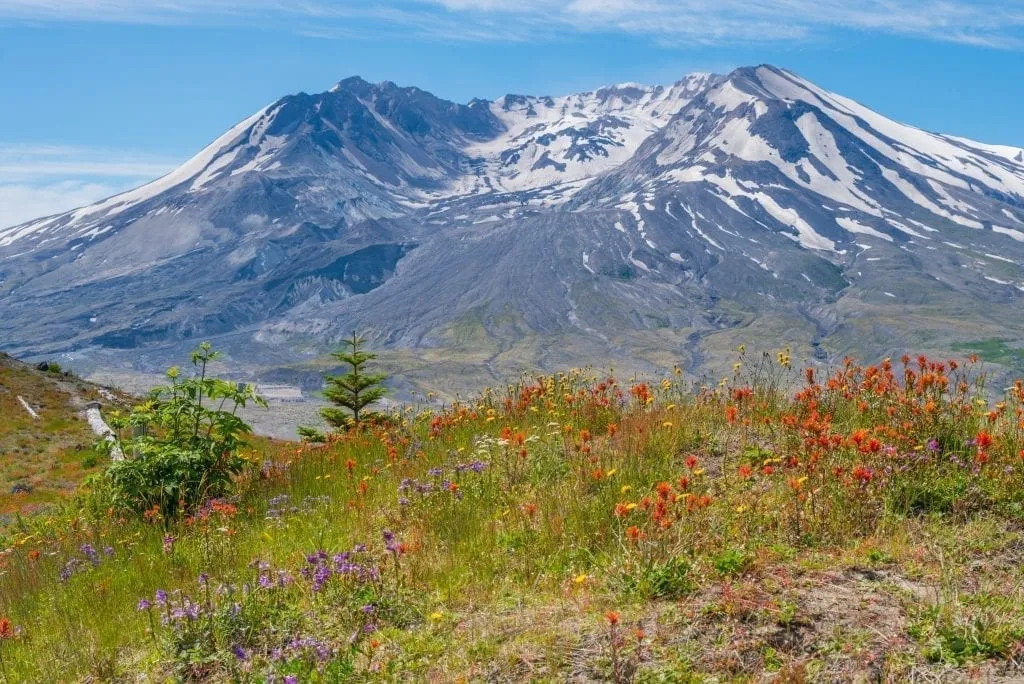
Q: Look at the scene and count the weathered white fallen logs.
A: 2